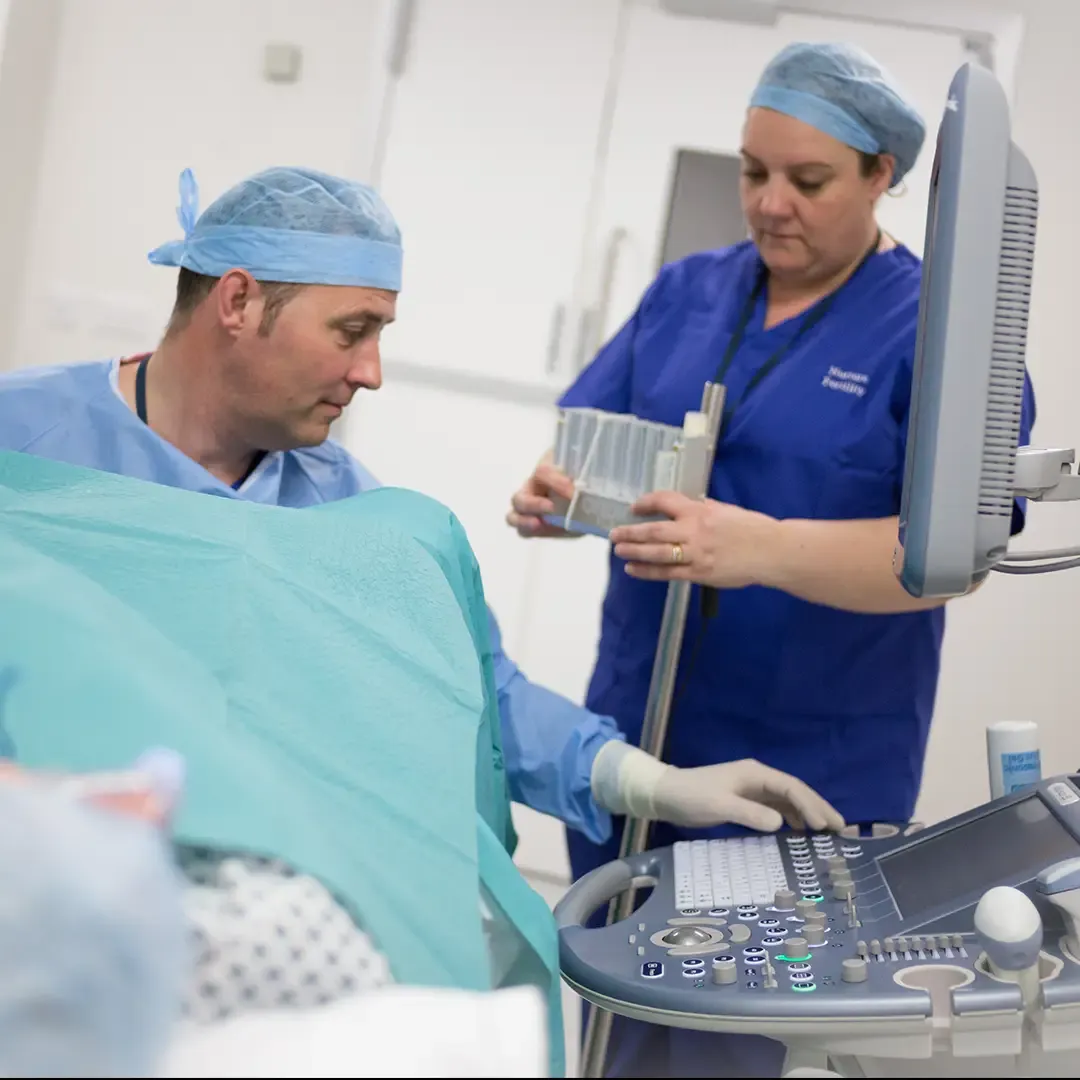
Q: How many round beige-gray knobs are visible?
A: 10